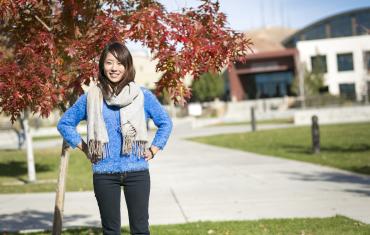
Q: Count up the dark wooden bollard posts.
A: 2